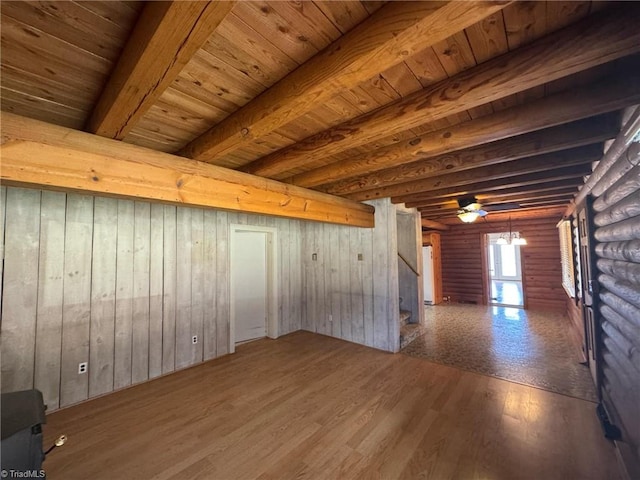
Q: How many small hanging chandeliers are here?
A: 1